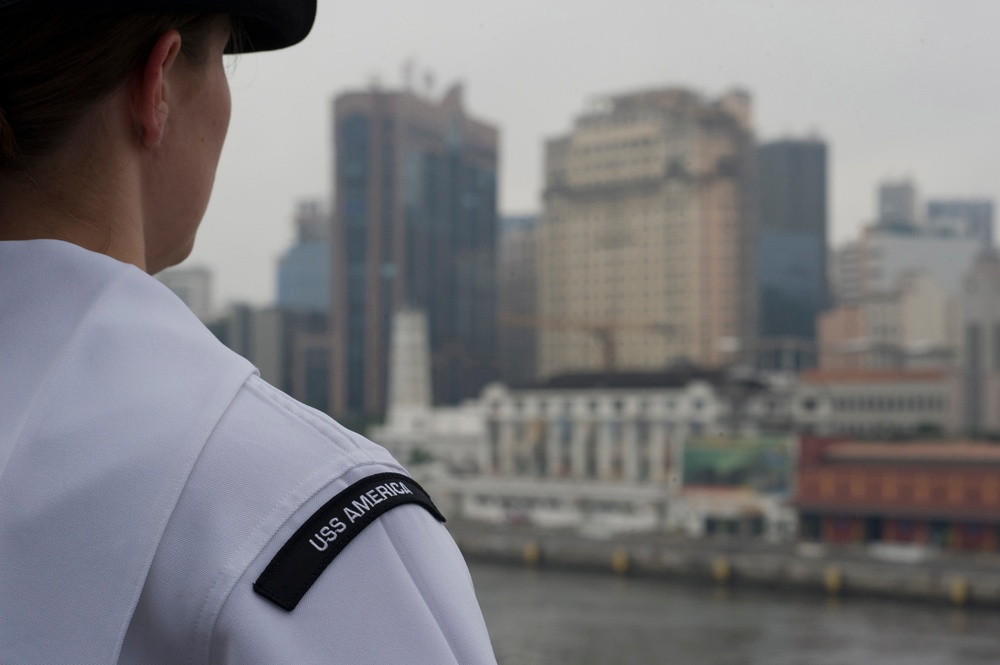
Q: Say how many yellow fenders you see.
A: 5